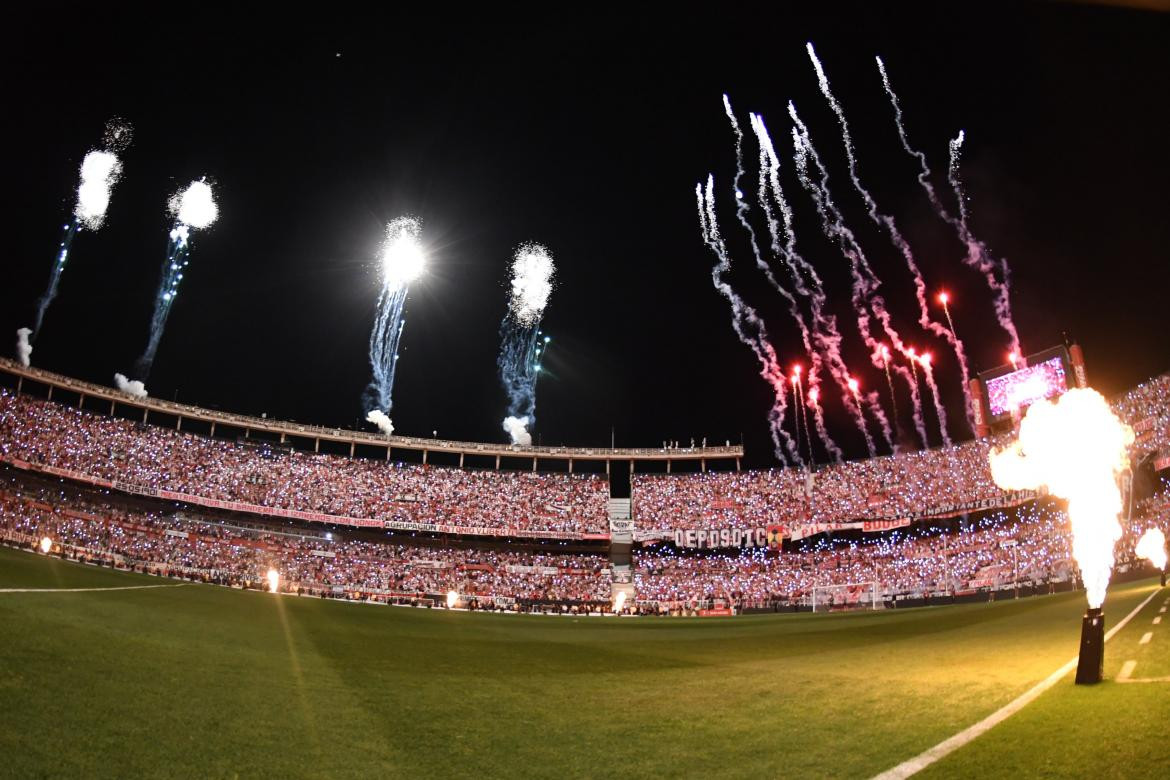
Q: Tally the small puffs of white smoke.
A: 4